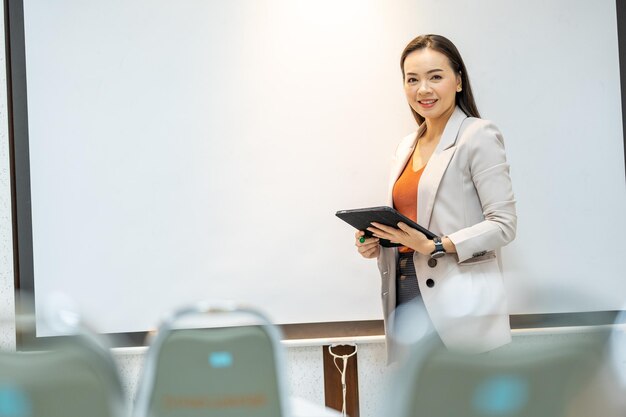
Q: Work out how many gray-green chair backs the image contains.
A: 3